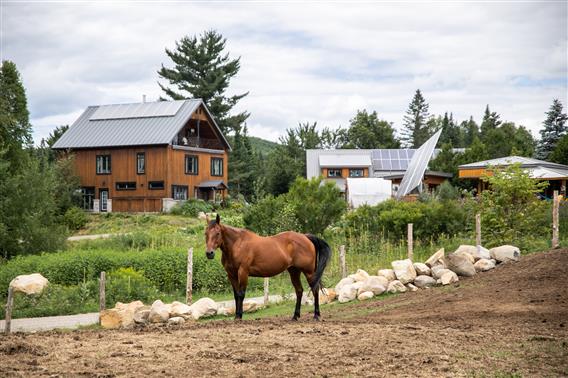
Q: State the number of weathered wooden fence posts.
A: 8